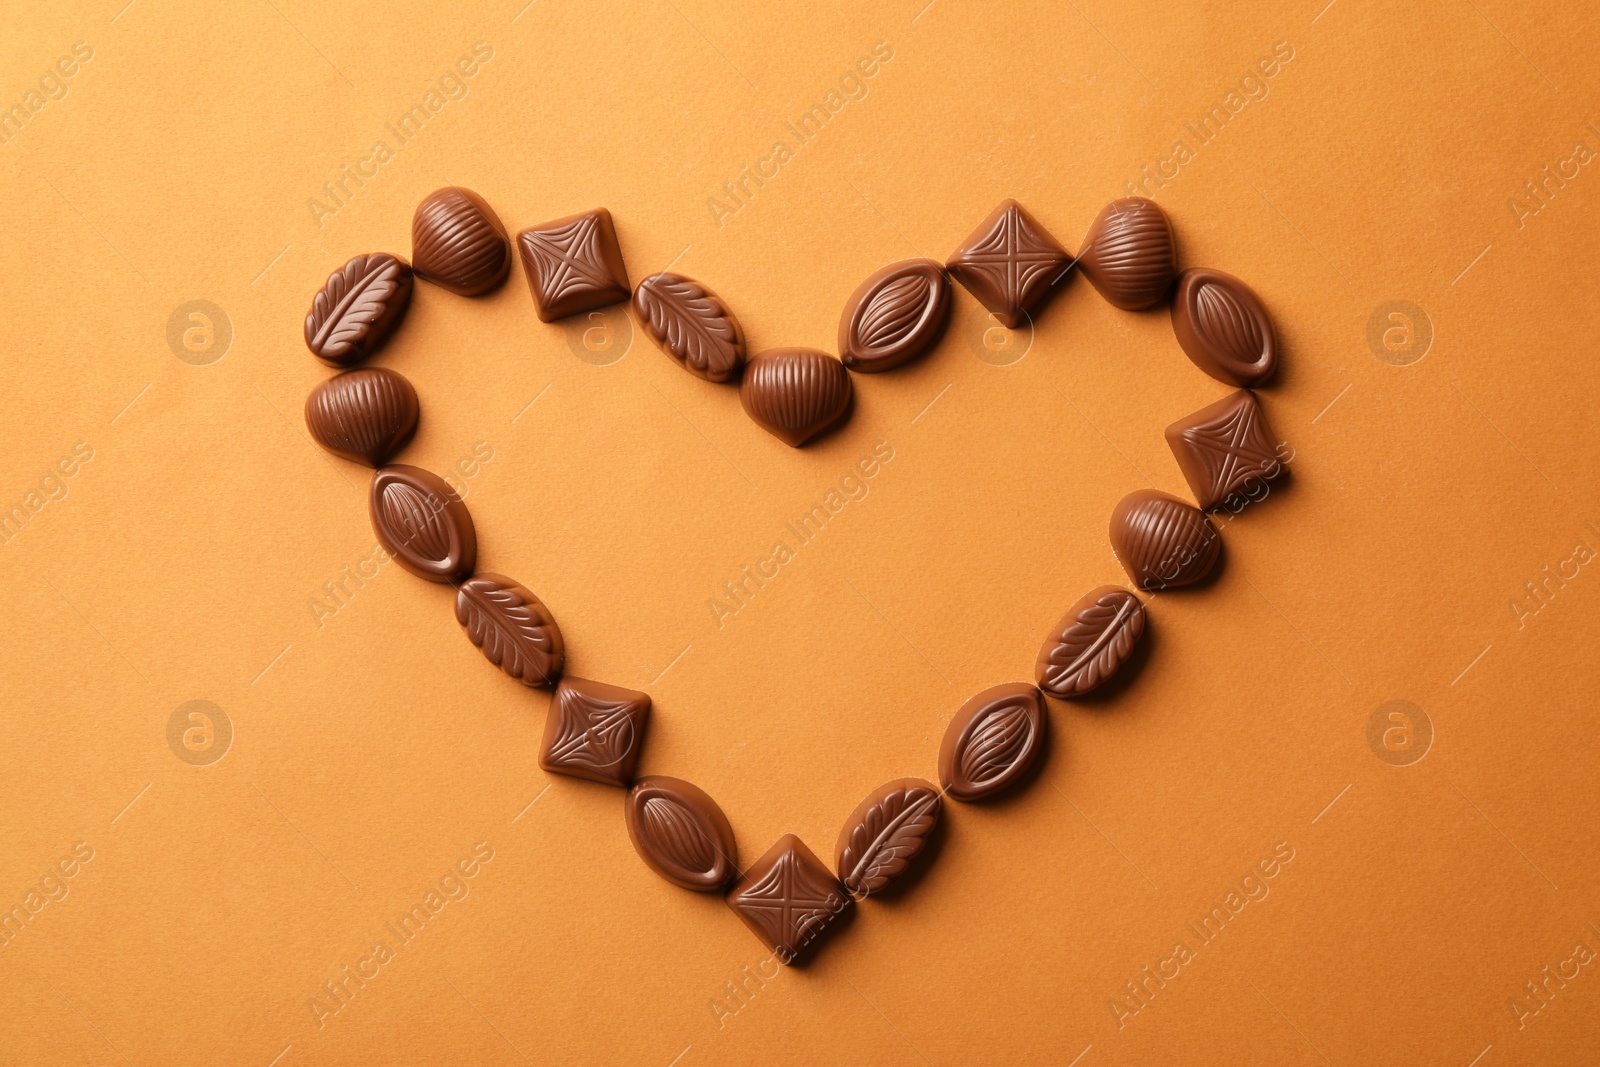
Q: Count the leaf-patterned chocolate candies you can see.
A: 5